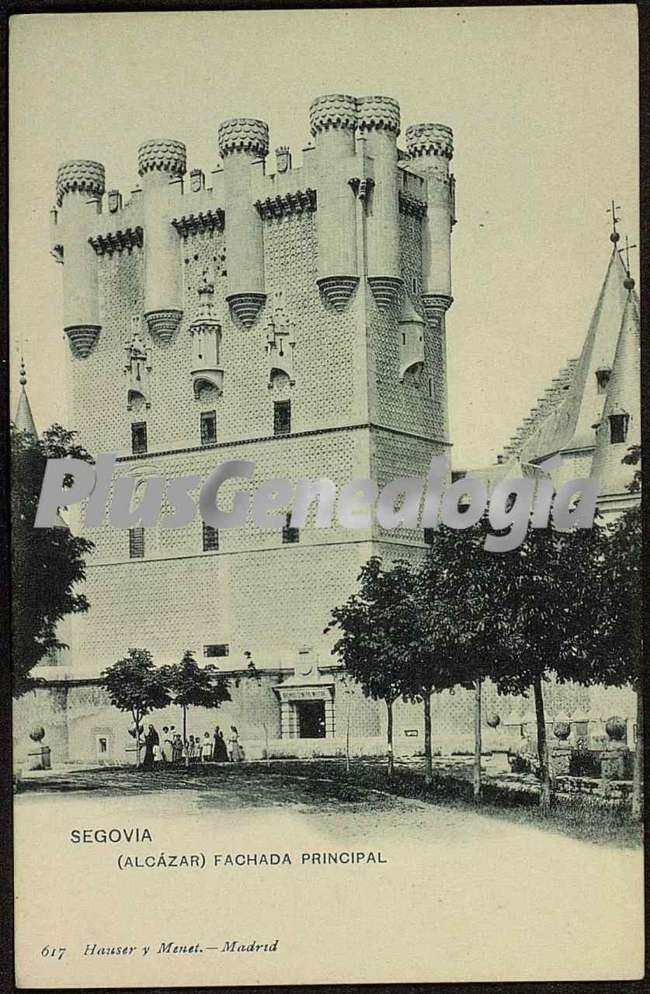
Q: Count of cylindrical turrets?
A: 6